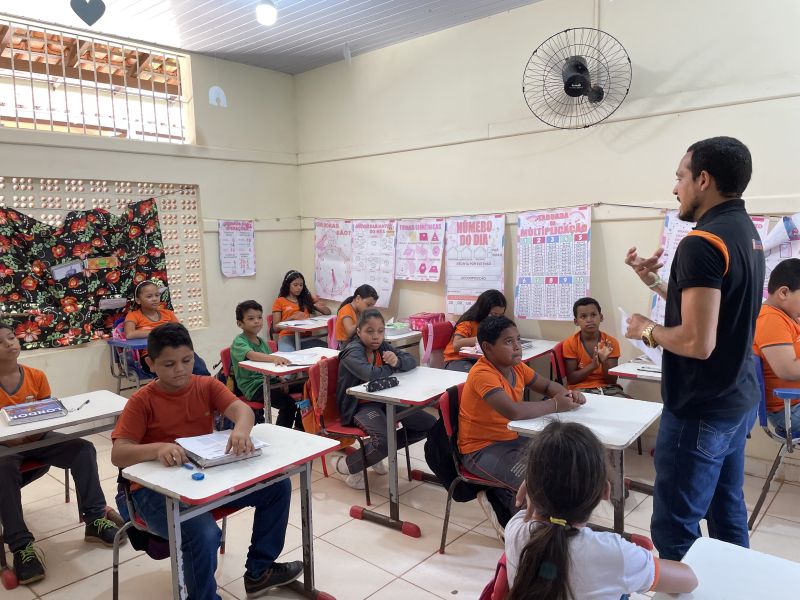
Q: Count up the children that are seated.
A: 12